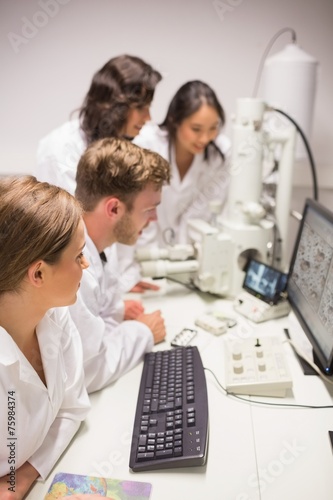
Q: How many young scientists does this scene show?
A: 4